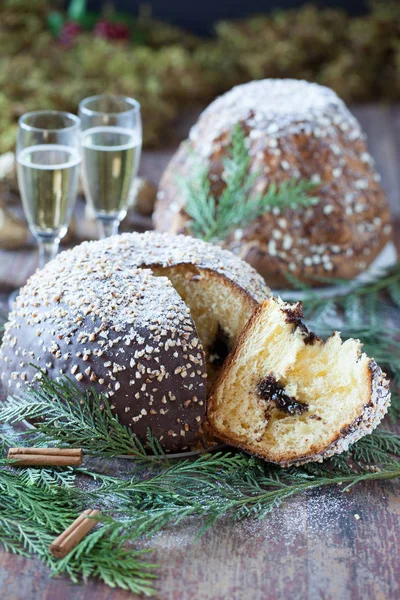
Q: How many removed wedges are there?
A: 1